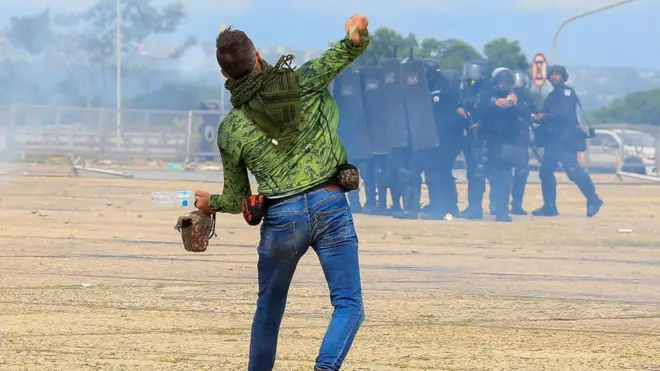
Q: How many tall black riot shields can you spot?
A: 4